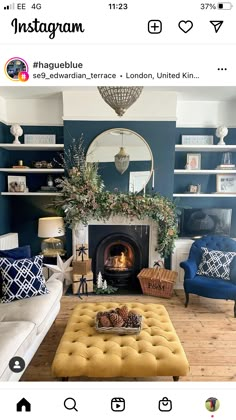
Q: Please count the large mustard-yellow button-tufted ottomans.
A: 1